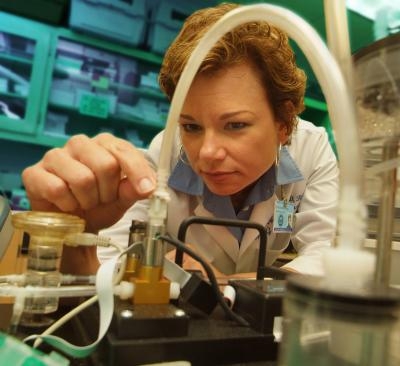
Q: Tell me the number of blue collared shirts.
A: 1